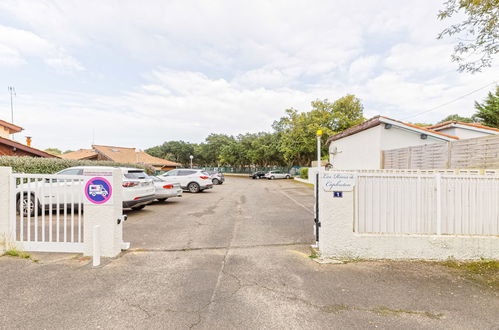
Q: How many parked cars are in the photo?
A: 6